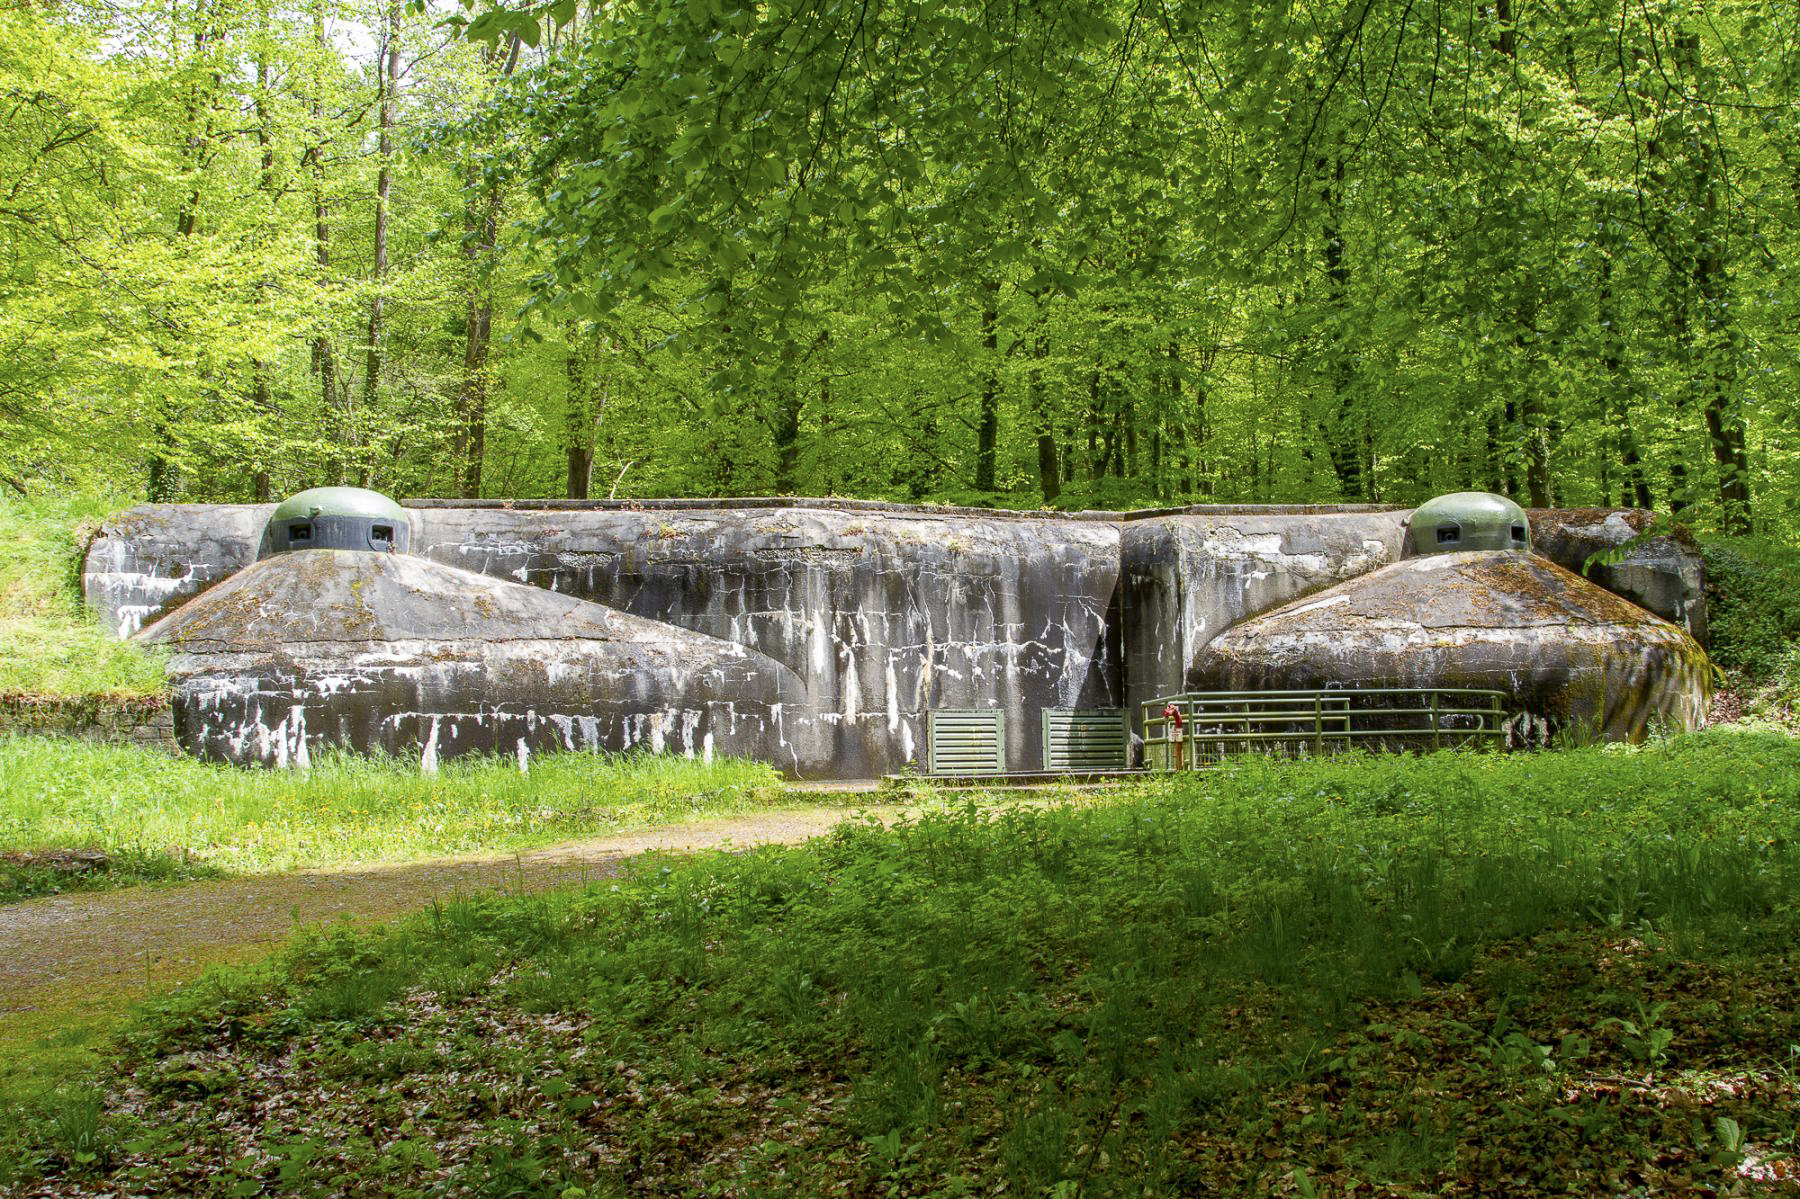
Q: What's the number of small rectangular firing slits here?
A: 4